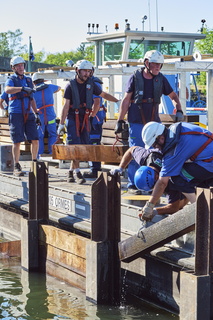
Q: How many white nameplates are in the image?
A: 1